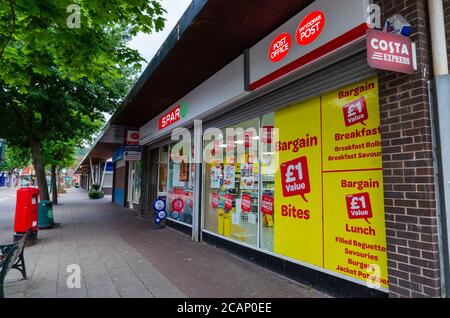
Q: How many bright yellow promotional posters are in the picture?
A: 3